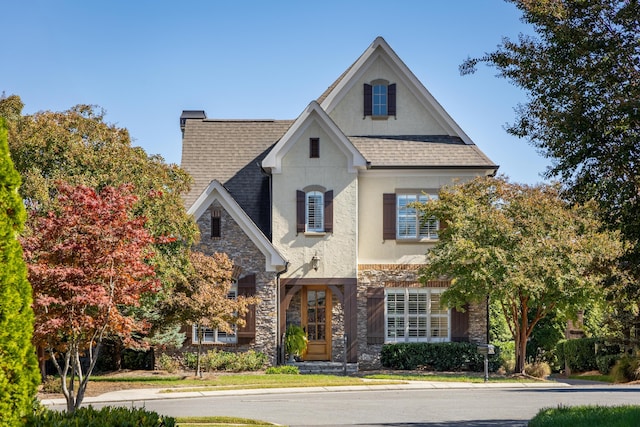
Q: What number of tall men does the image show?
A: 0